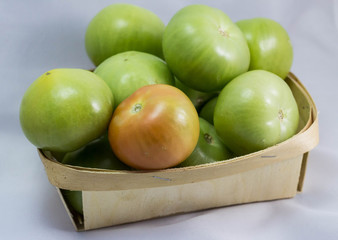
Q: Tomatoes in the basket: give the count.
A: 11